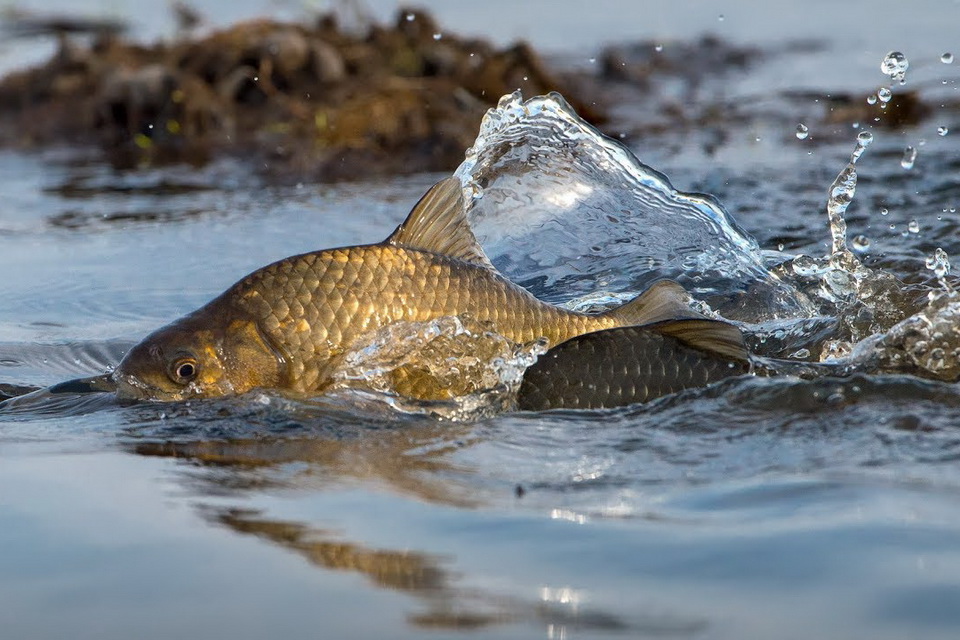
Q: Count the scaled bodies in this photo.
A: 2